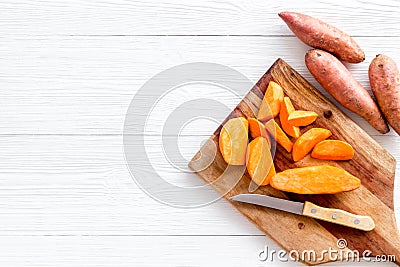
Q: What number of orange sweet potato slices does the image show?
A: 10